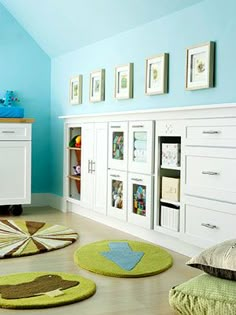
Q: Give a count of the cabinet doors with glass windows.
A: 4